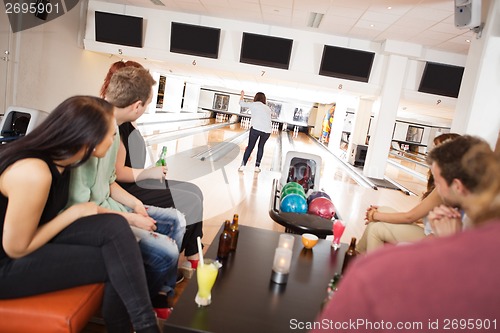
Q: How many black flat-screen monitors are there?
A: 5